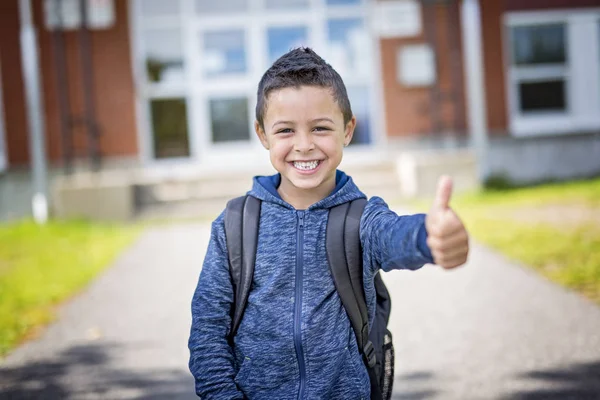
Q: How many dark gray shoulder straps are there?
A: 2